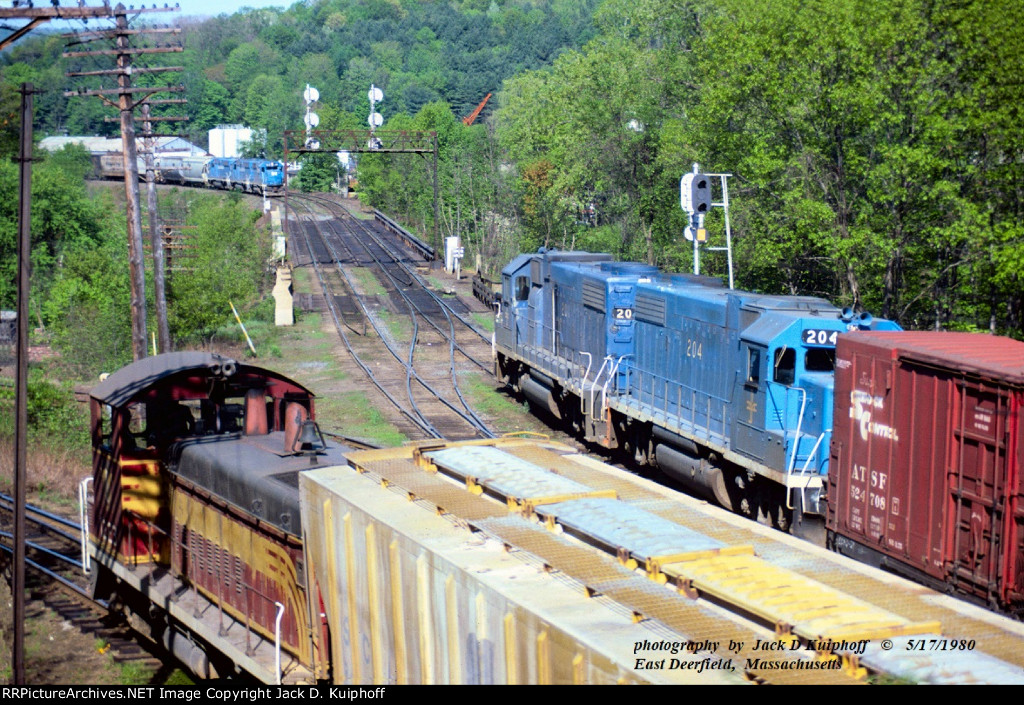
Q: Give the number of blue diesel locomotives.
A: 5